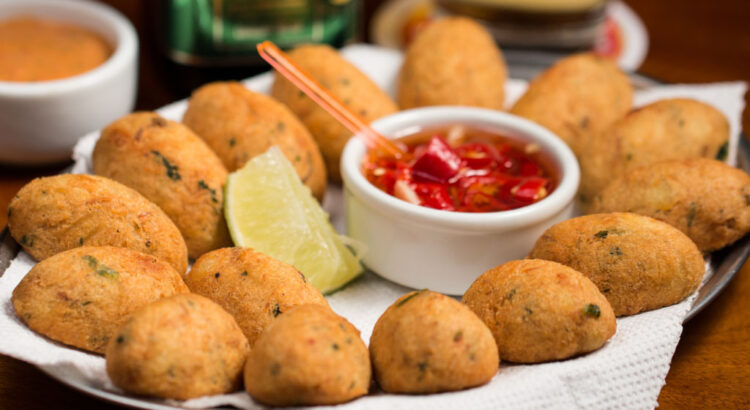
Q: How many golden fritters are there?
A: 15